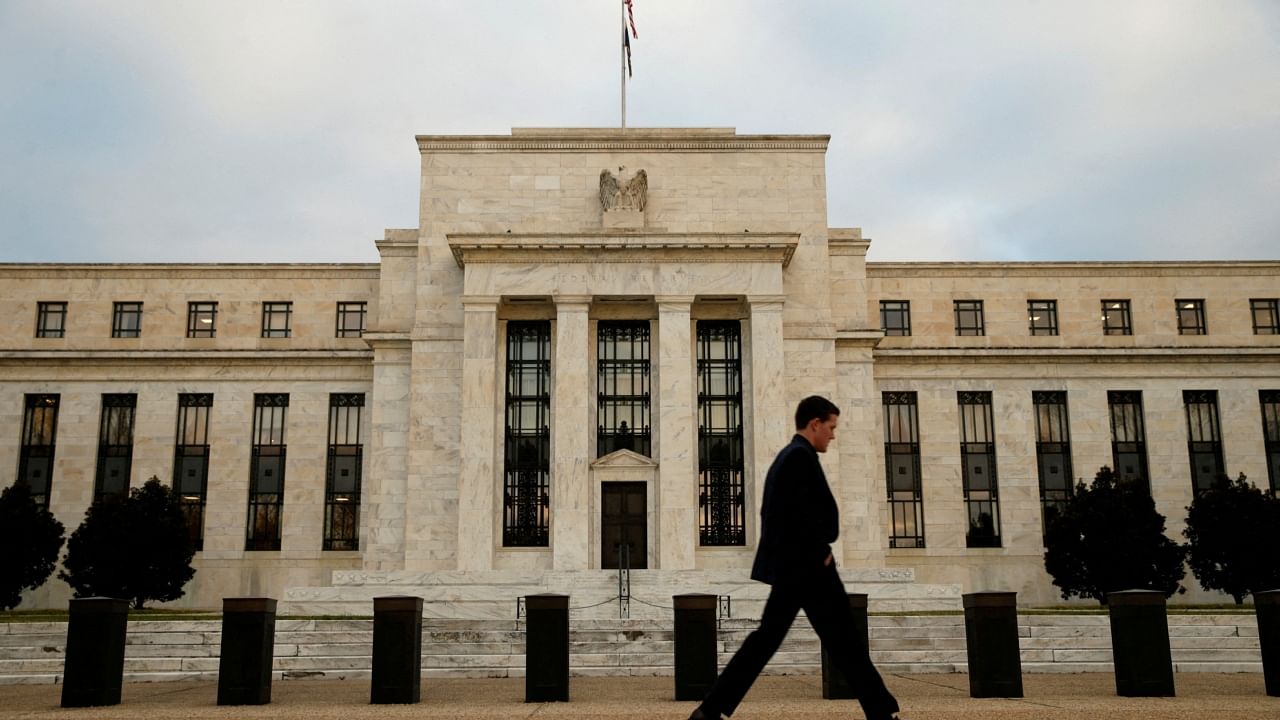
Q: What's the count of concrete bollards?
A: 9